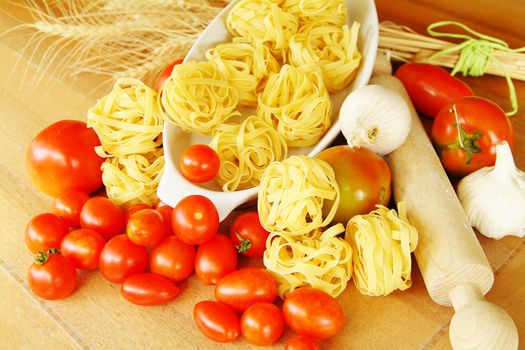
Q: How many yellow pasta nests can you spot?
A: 12